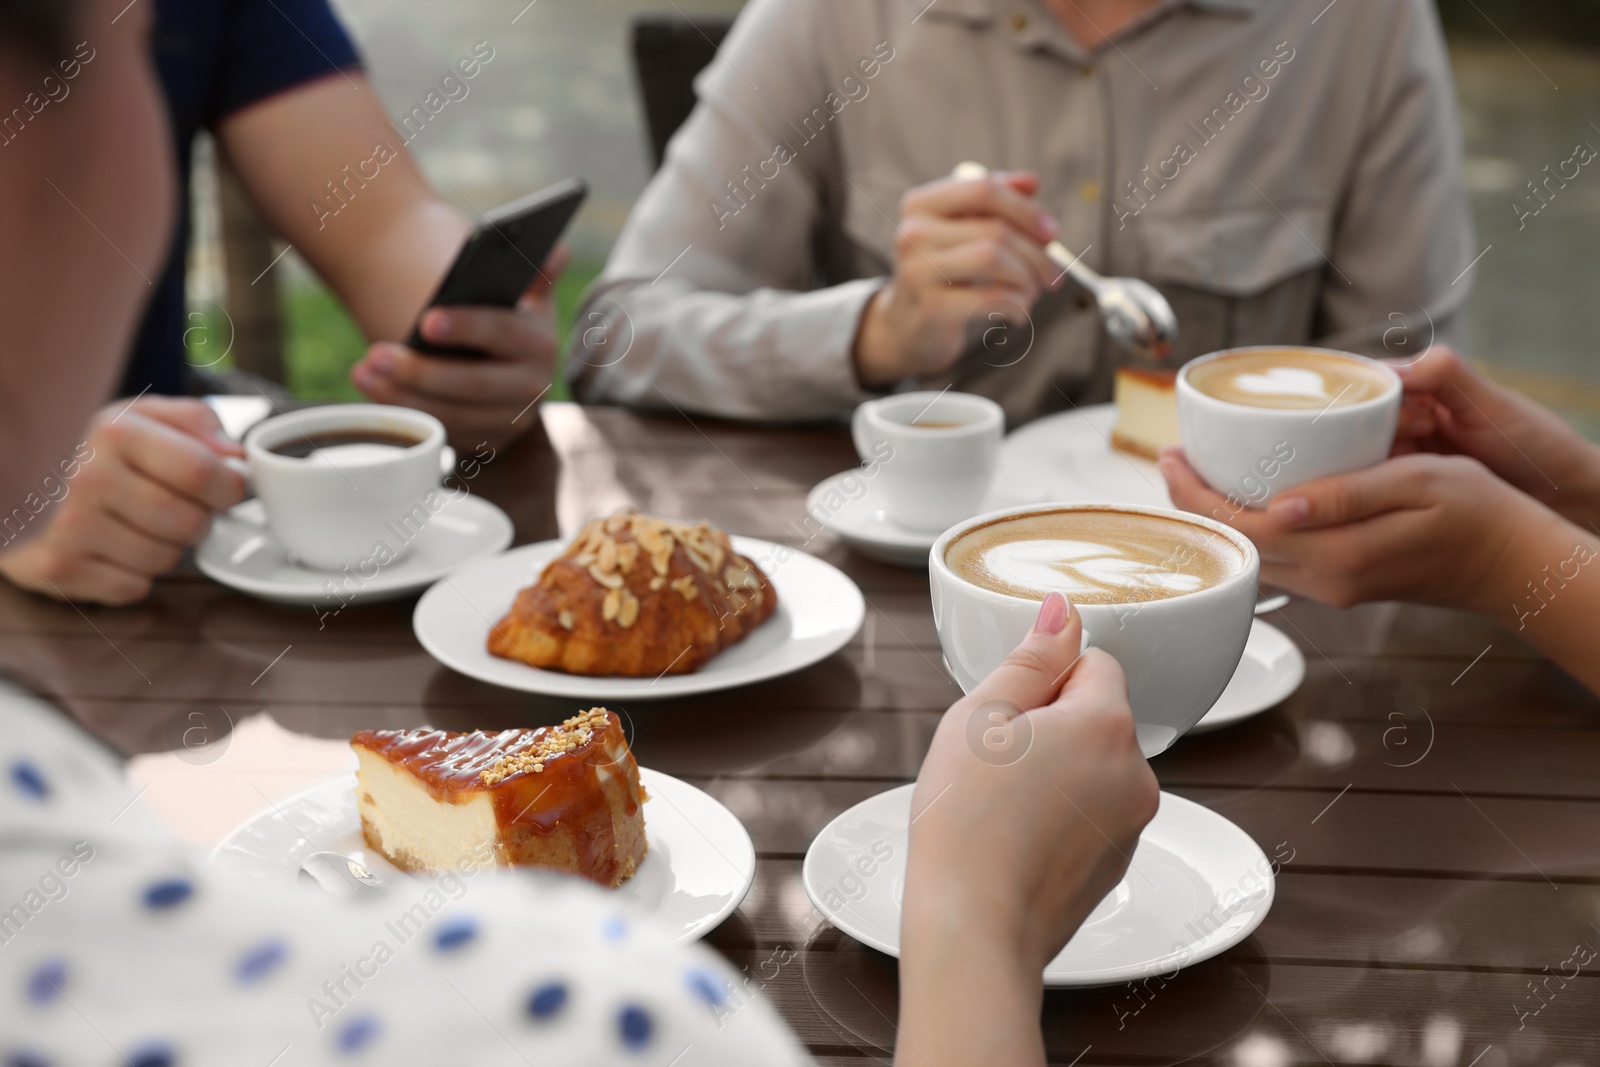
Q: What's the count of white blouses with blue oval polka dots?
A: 1